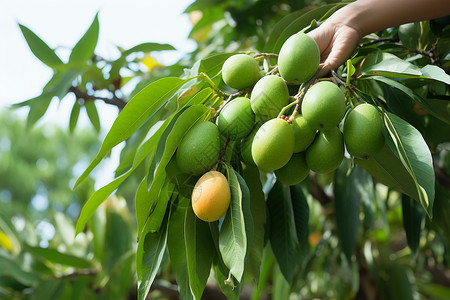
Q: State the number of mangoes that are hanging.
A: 13